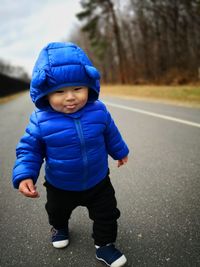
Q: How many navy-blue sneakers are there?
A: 2